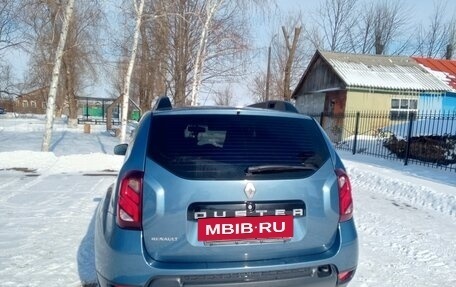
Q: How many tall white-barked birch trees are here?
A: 3